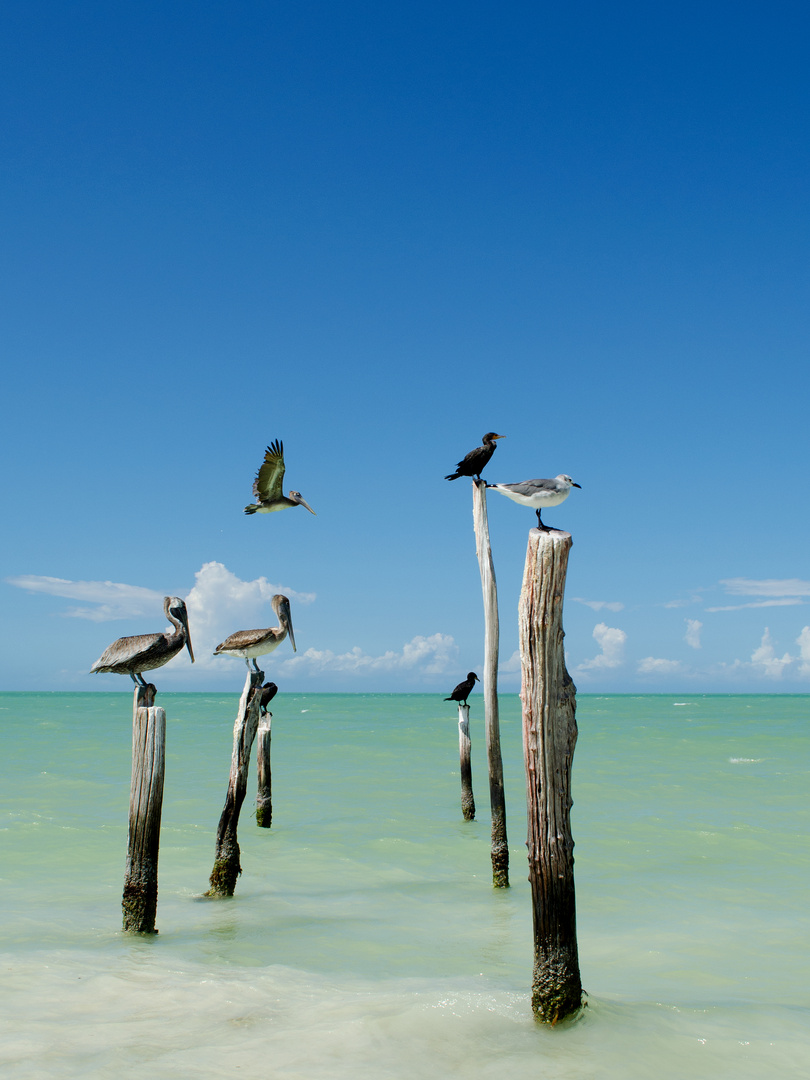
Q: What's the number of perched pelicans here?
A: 2